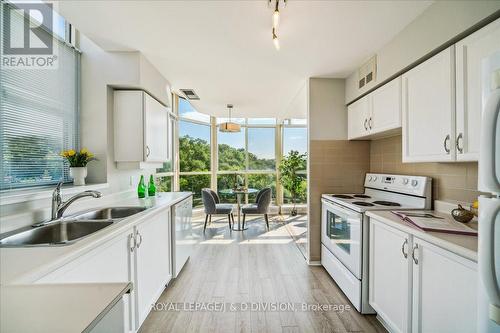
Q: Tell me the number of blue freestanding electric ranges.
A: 0